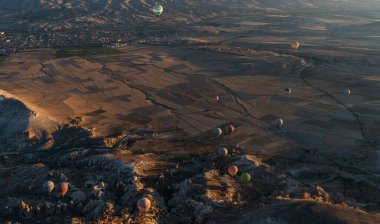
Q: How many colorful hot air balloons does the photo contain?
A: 14